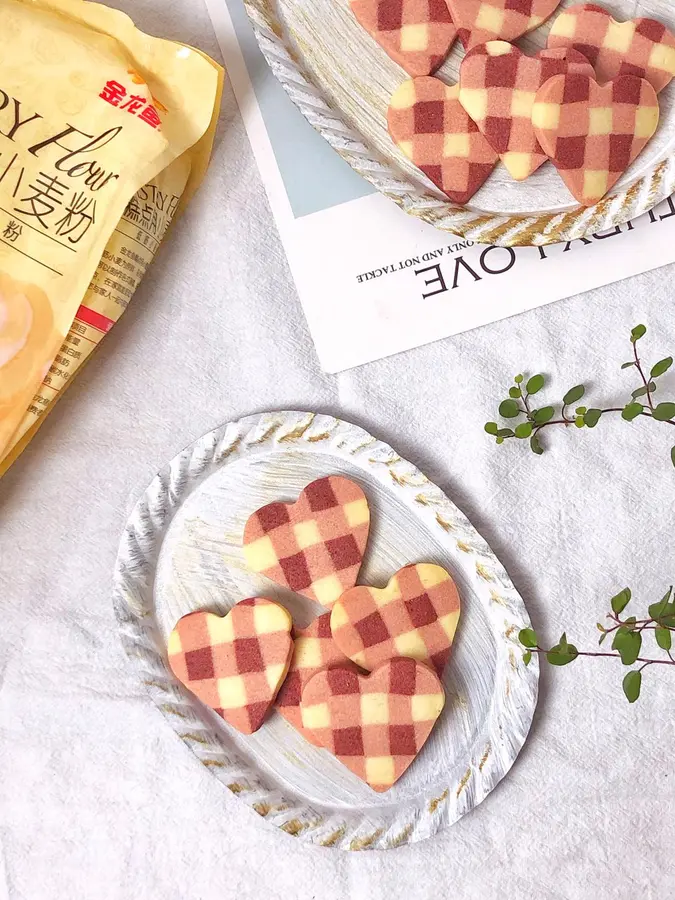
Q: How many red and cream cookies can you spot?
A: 11